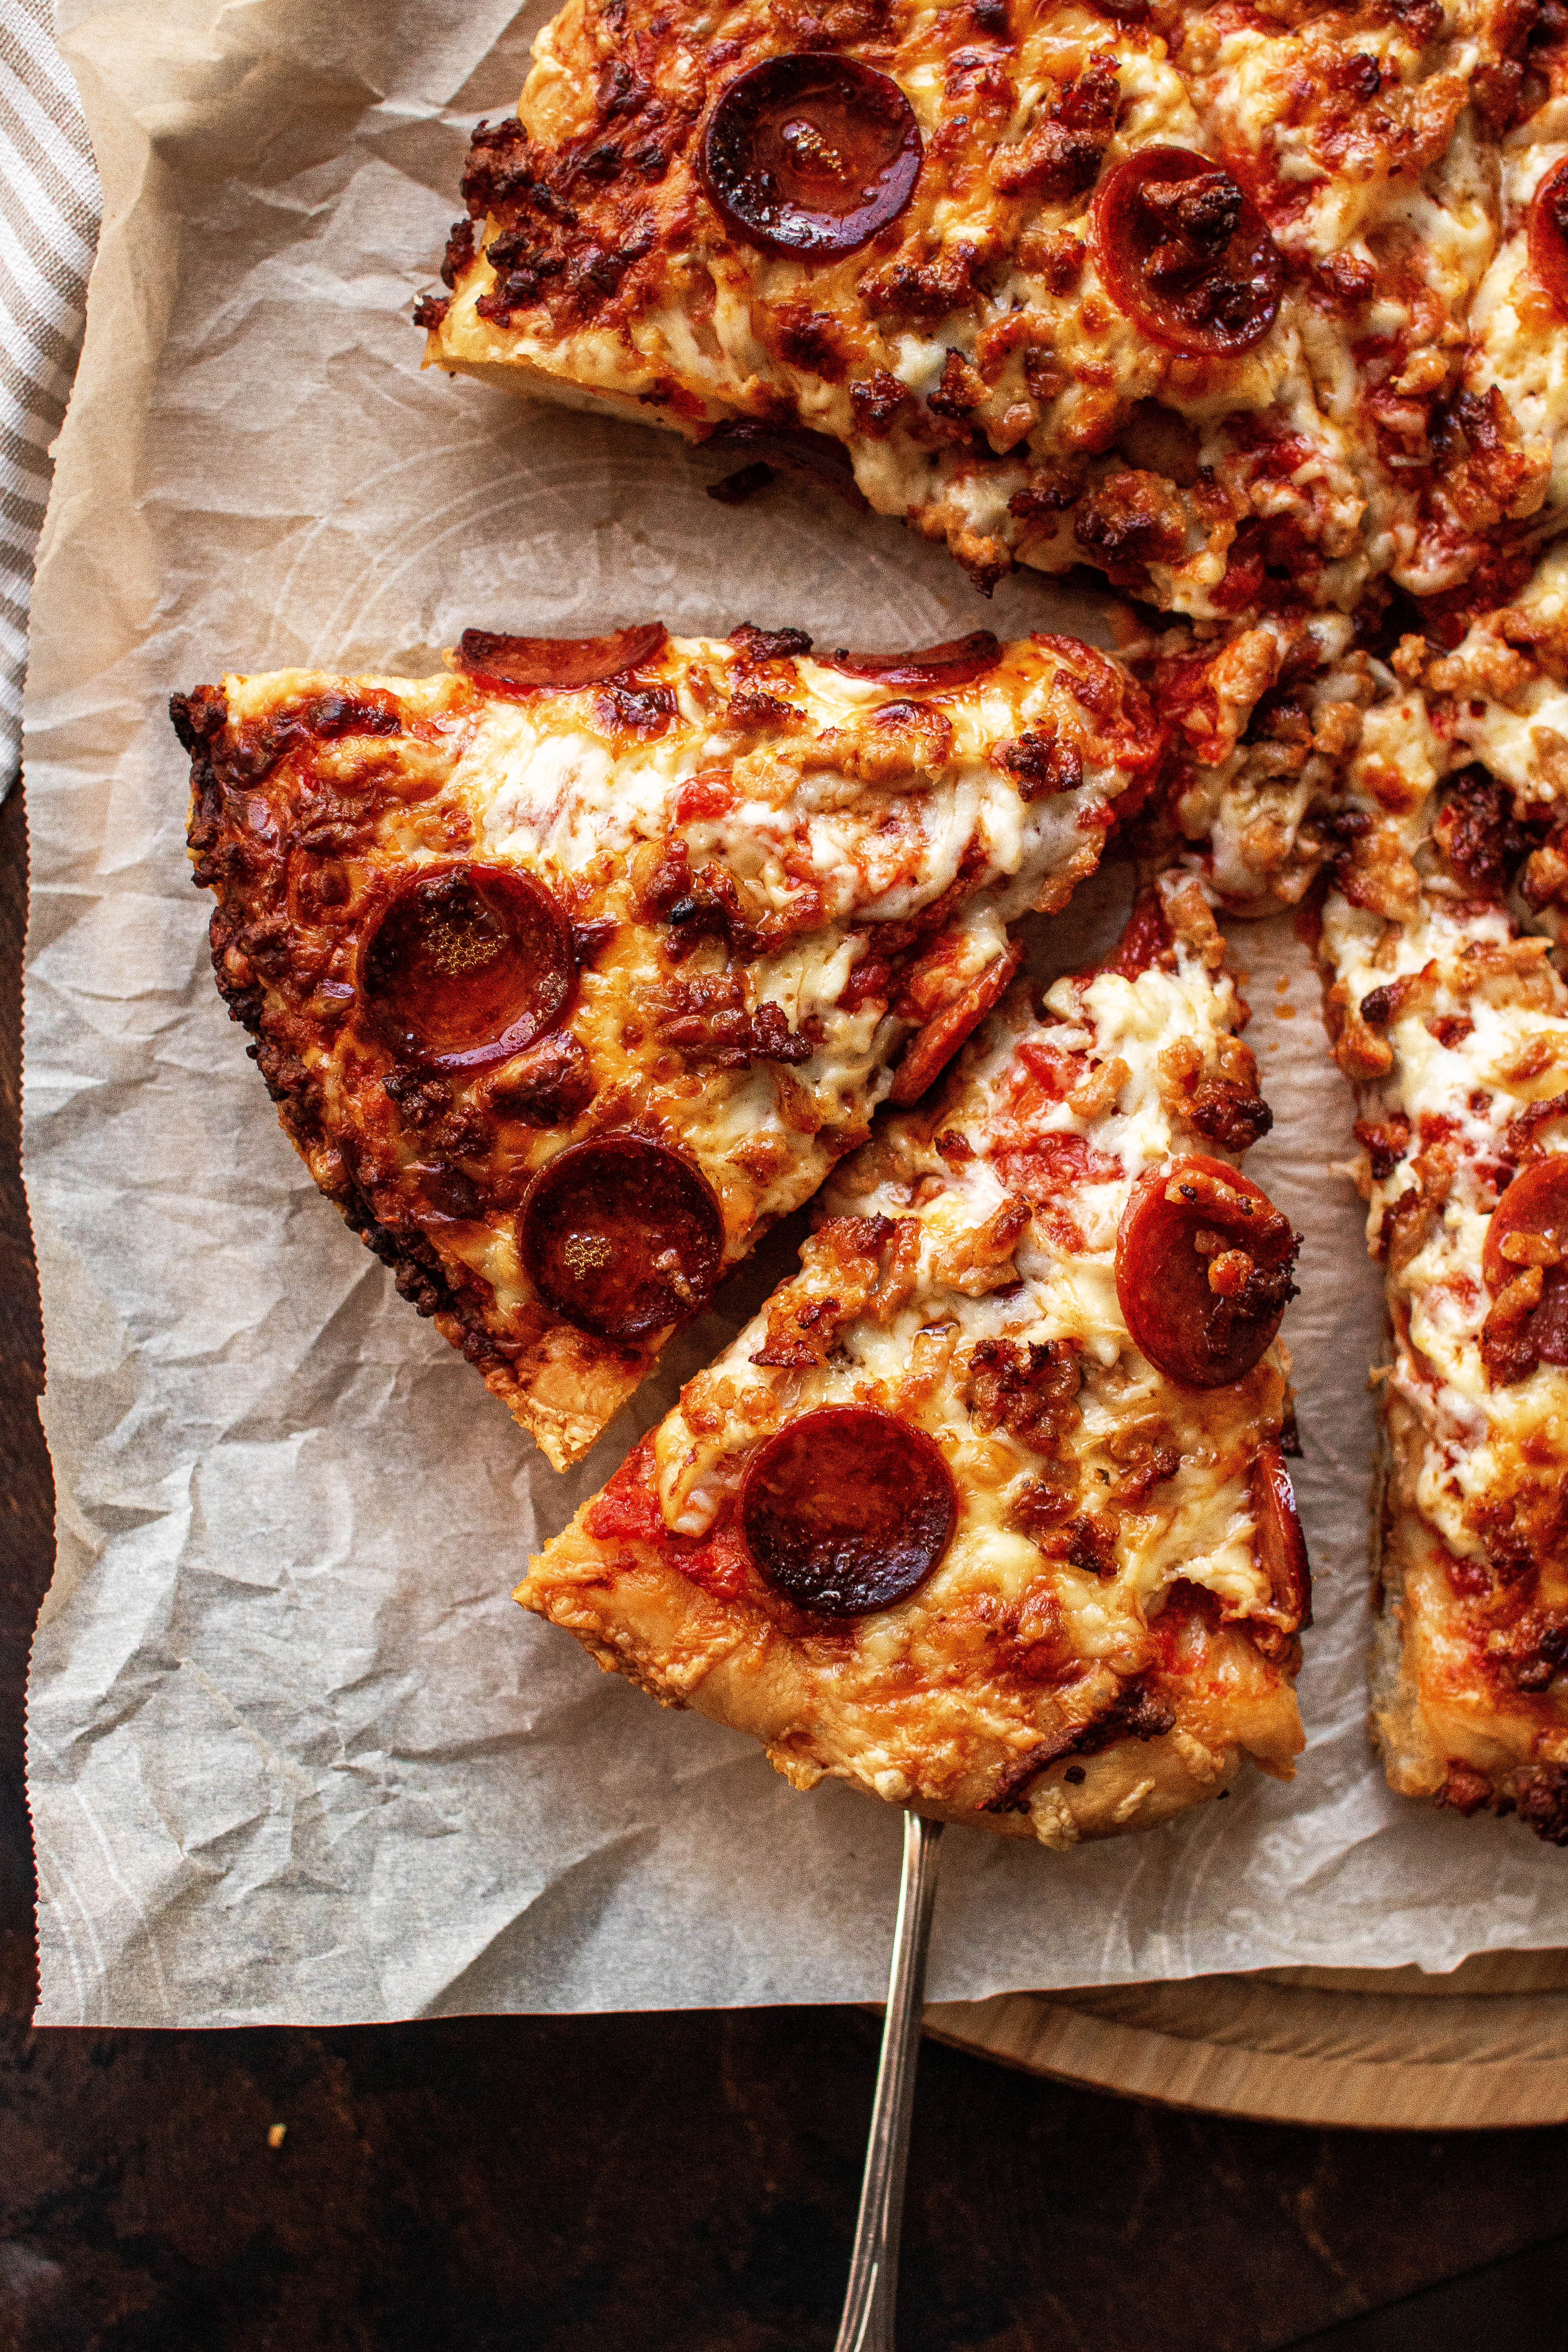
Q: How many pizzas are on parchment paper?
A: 1